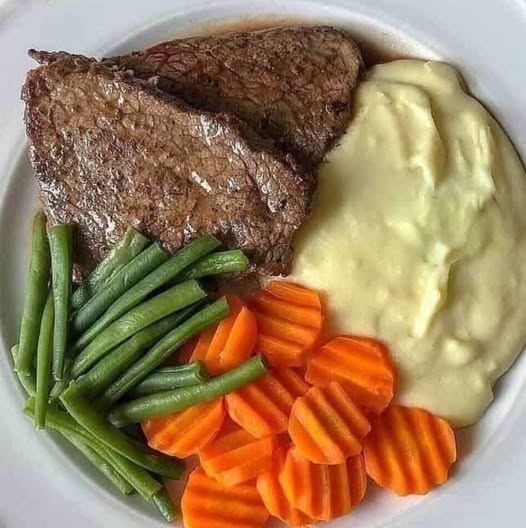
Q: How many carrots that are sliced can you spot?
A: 11